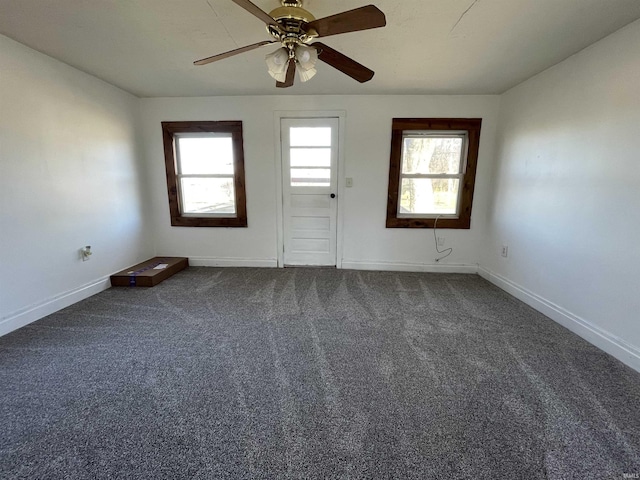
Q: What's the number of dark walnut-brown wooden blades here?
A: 5